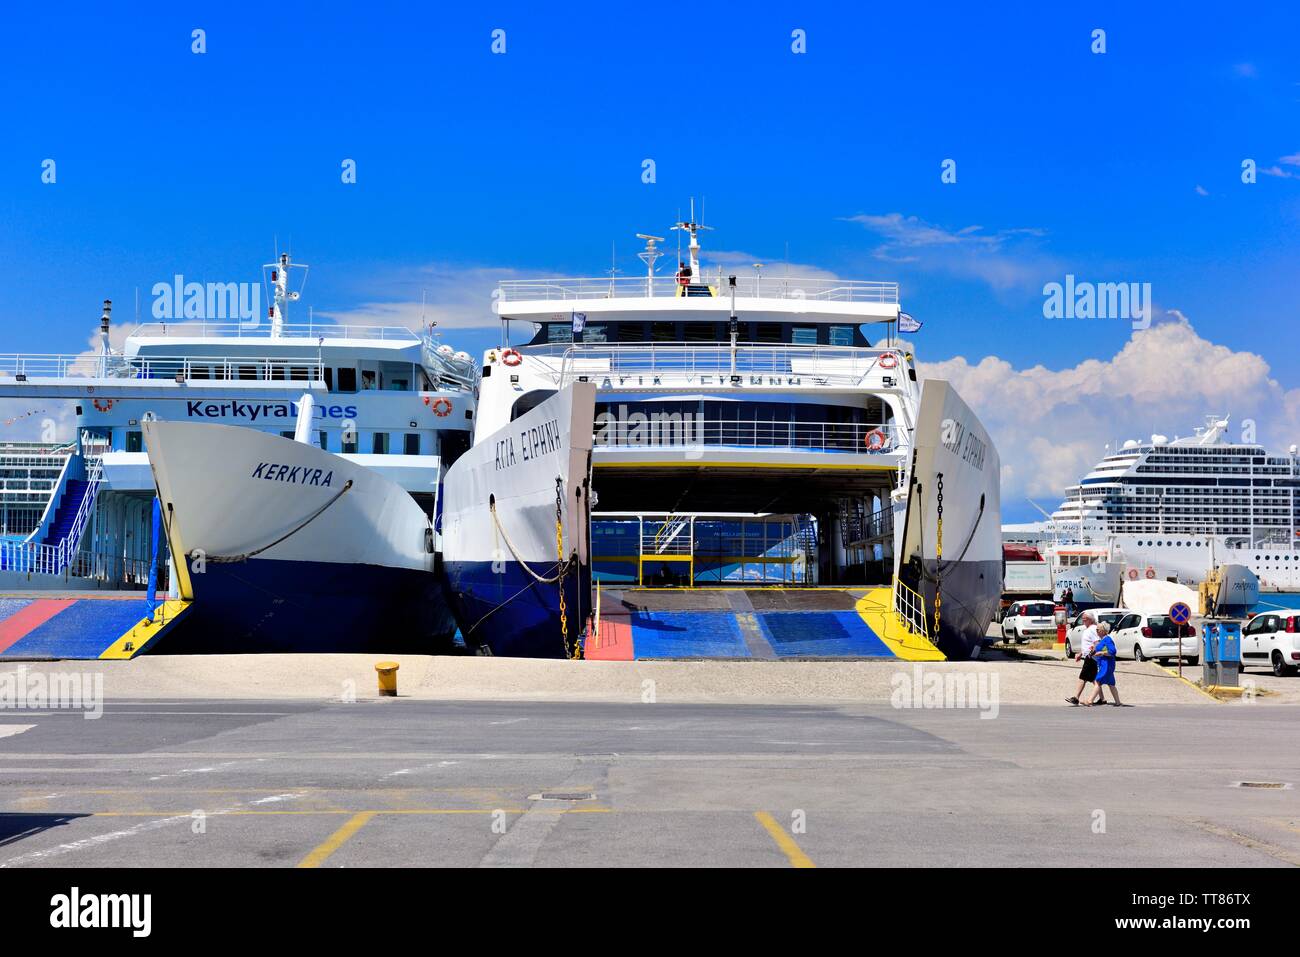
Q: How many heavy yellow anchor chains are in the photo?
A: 2